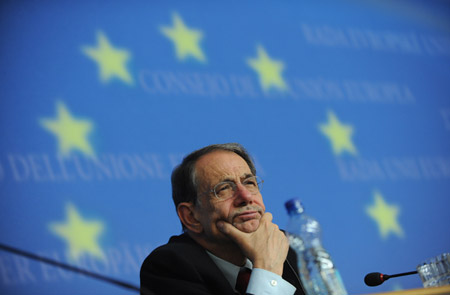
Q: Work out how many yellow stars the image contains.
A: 7